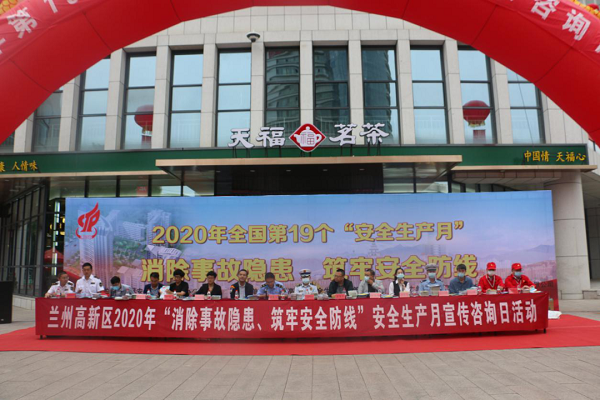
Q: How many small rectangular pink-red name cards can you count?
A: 12